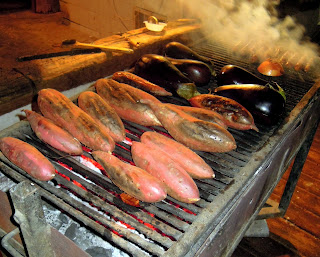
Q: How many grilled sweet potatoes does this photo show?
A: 12